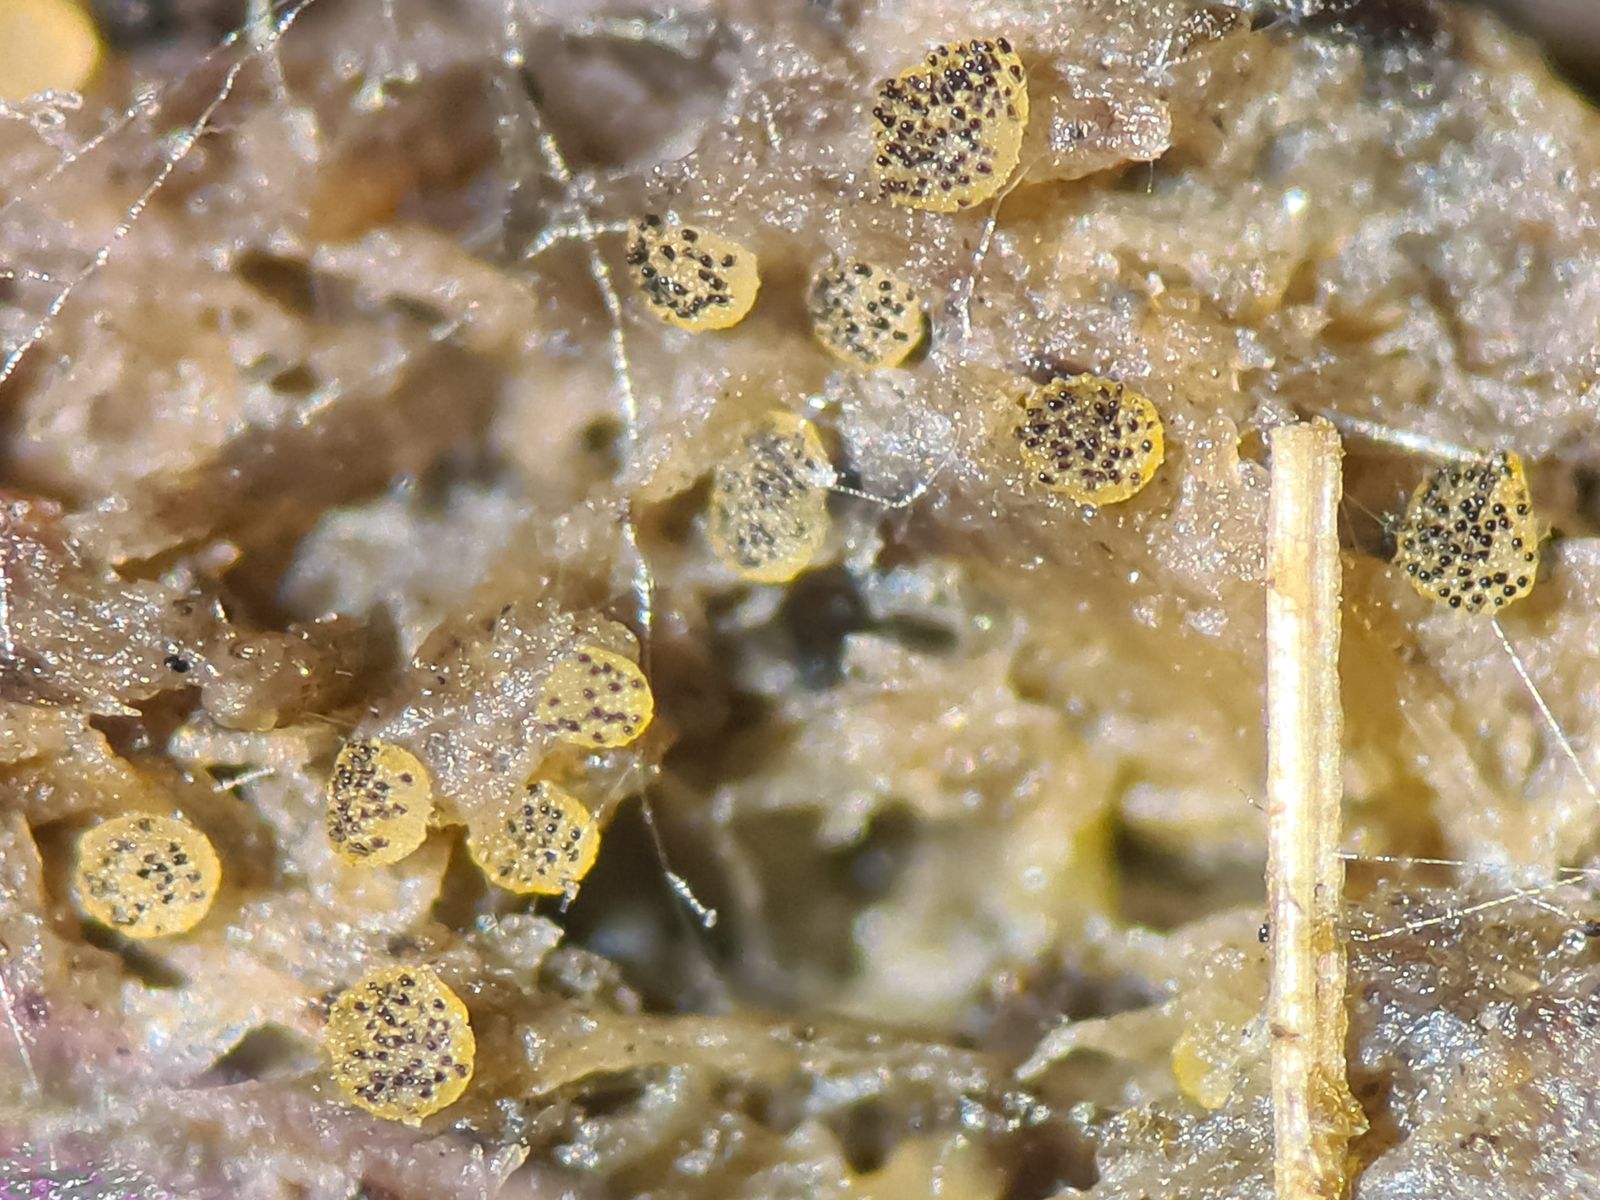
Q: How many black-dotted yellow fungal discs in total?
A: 11